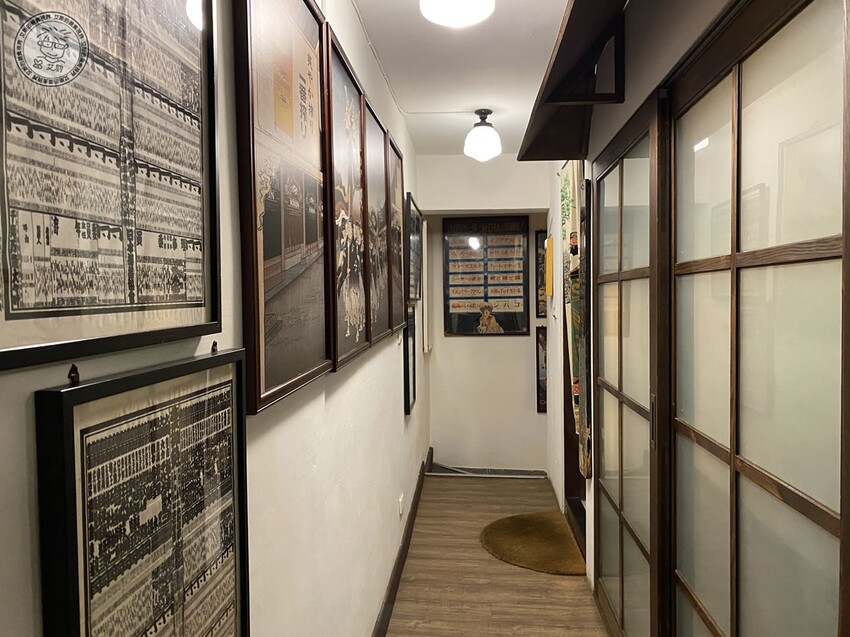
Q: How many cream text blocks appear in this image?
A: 12